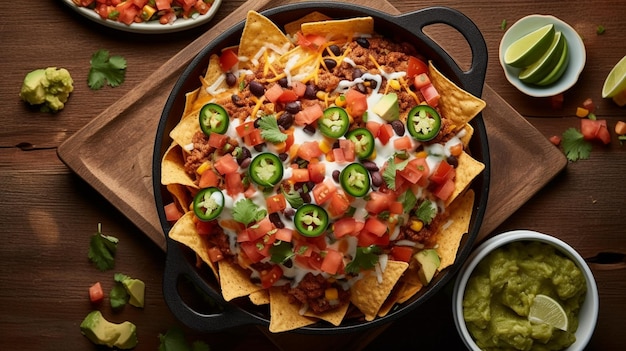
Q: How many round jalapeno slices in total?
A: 8